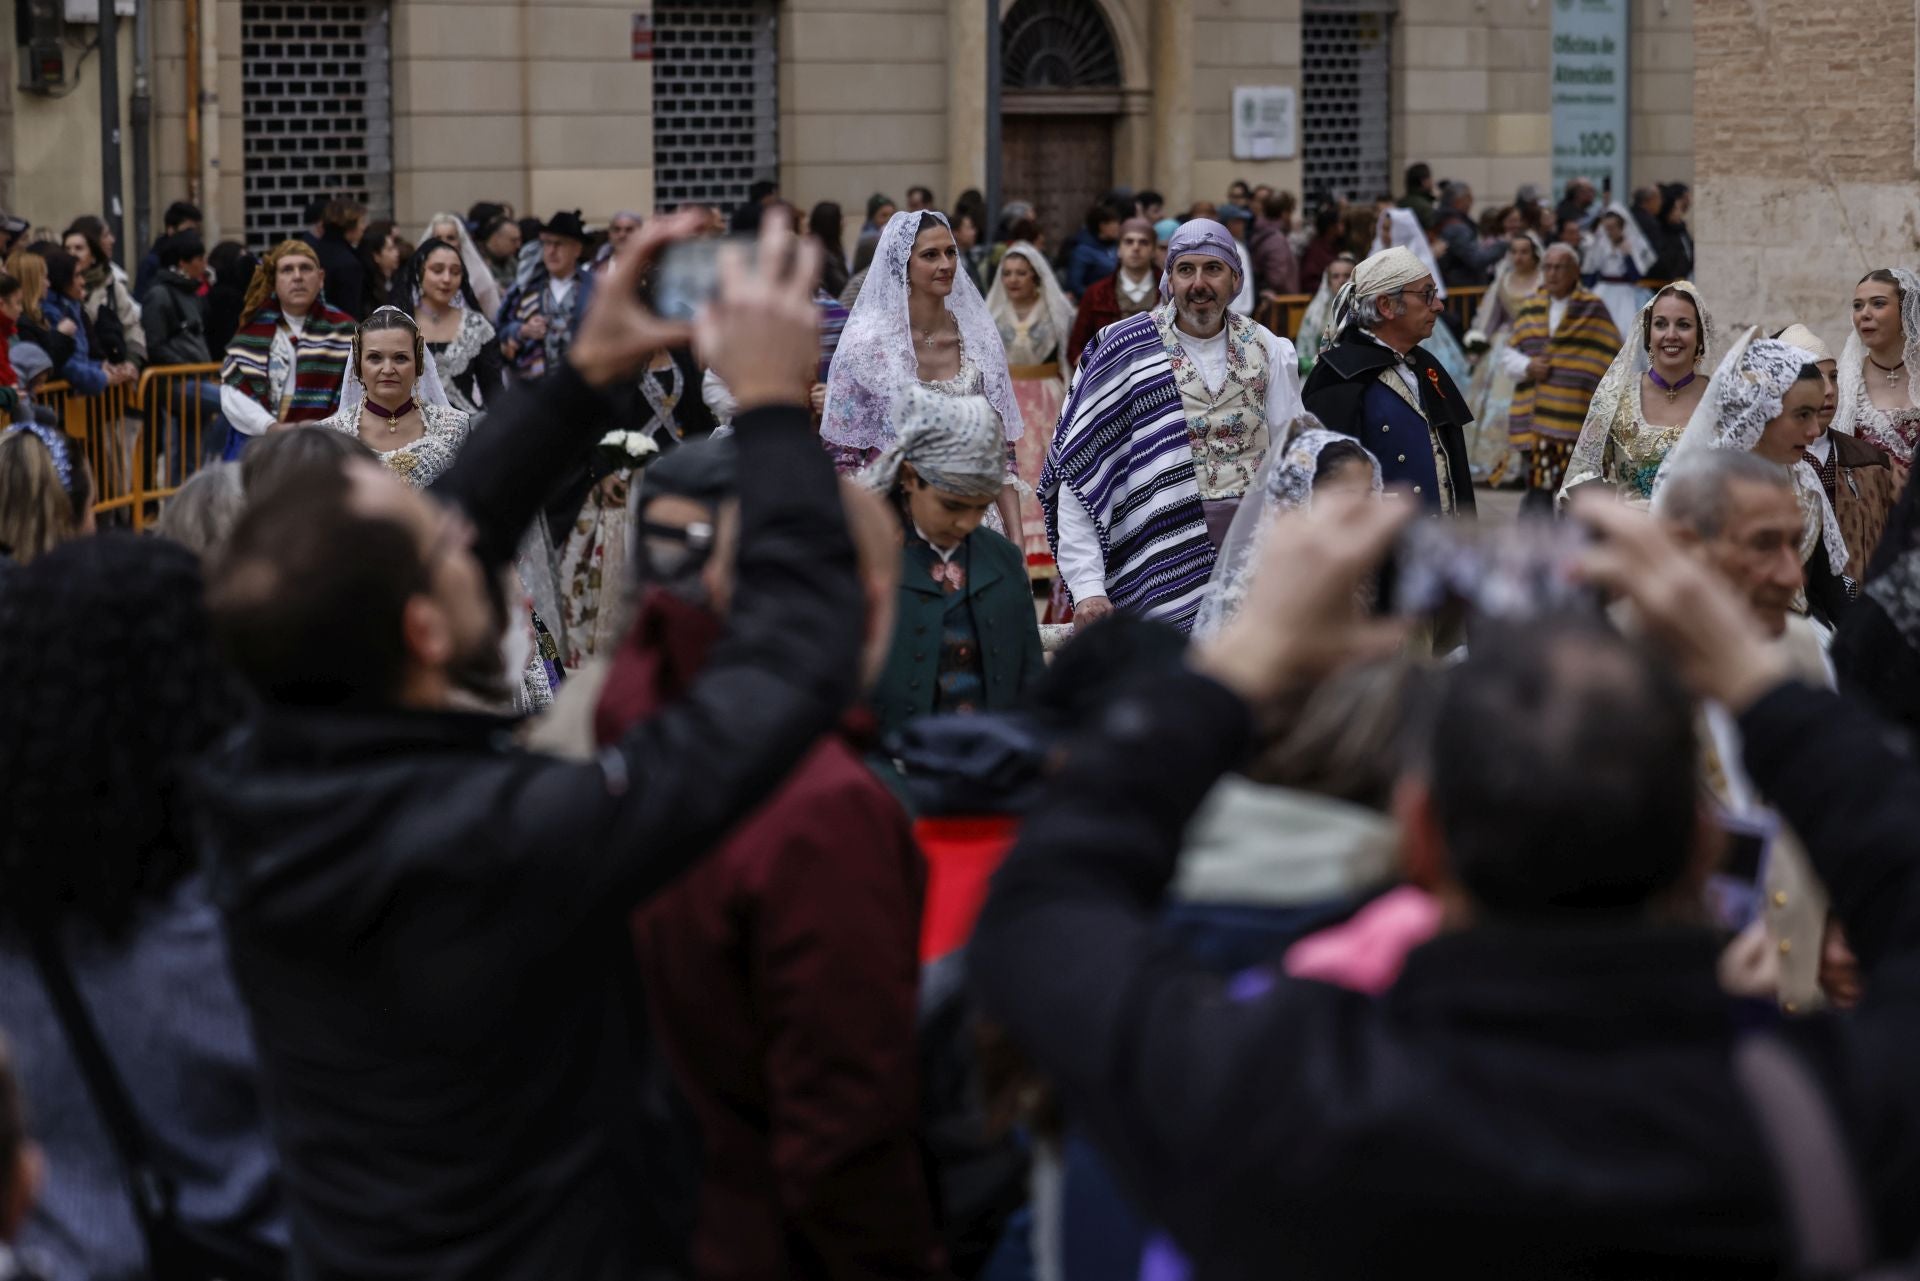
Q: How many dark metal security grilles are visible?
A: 3